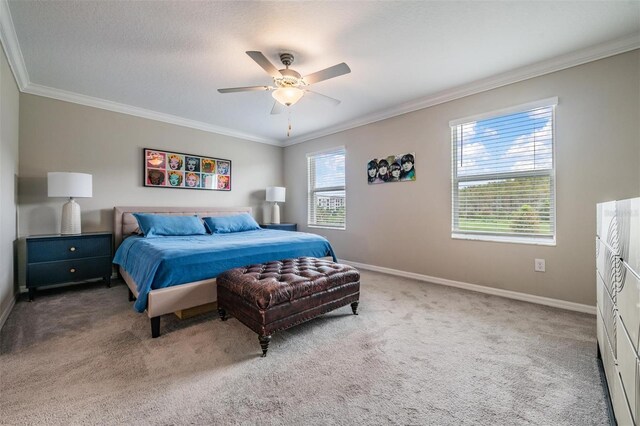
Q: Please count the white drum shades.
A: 2